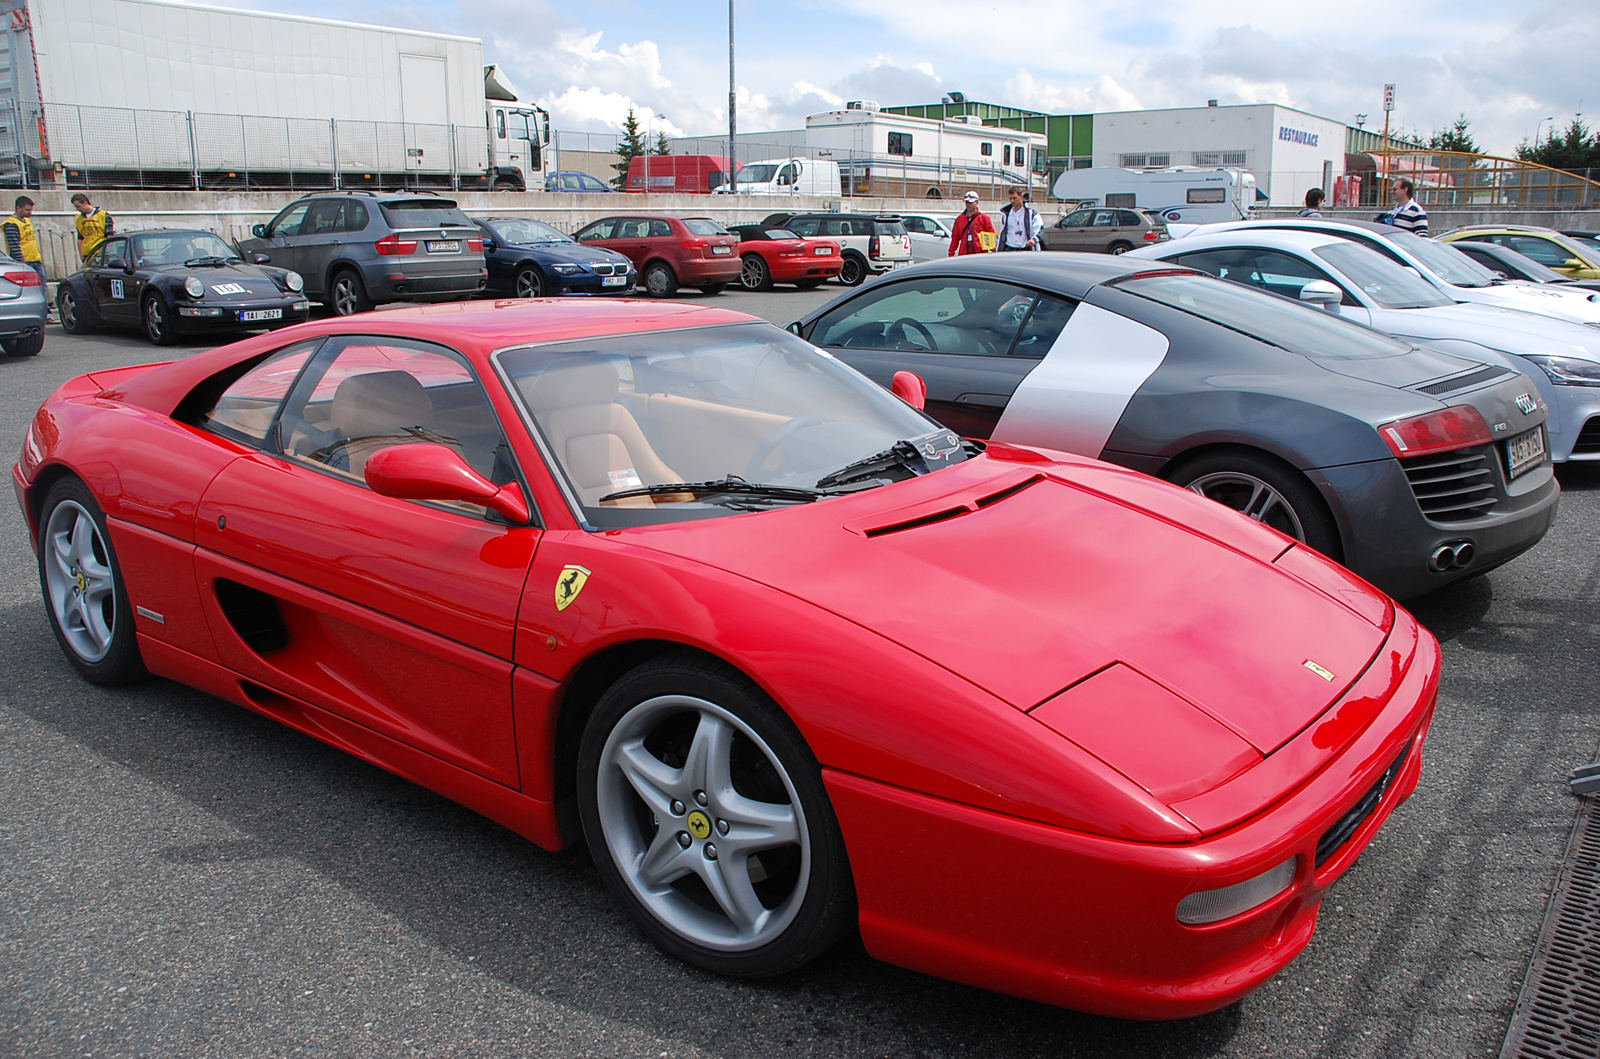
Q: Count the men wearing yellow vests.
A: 2